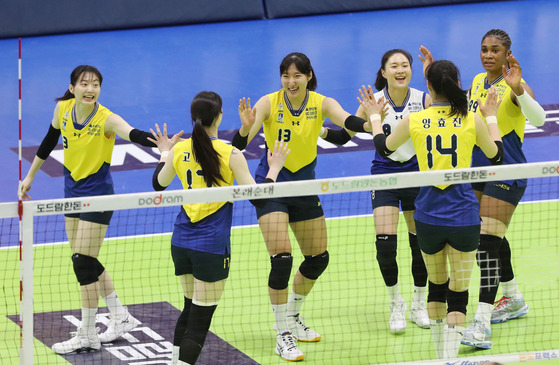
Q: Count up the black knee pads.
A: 12